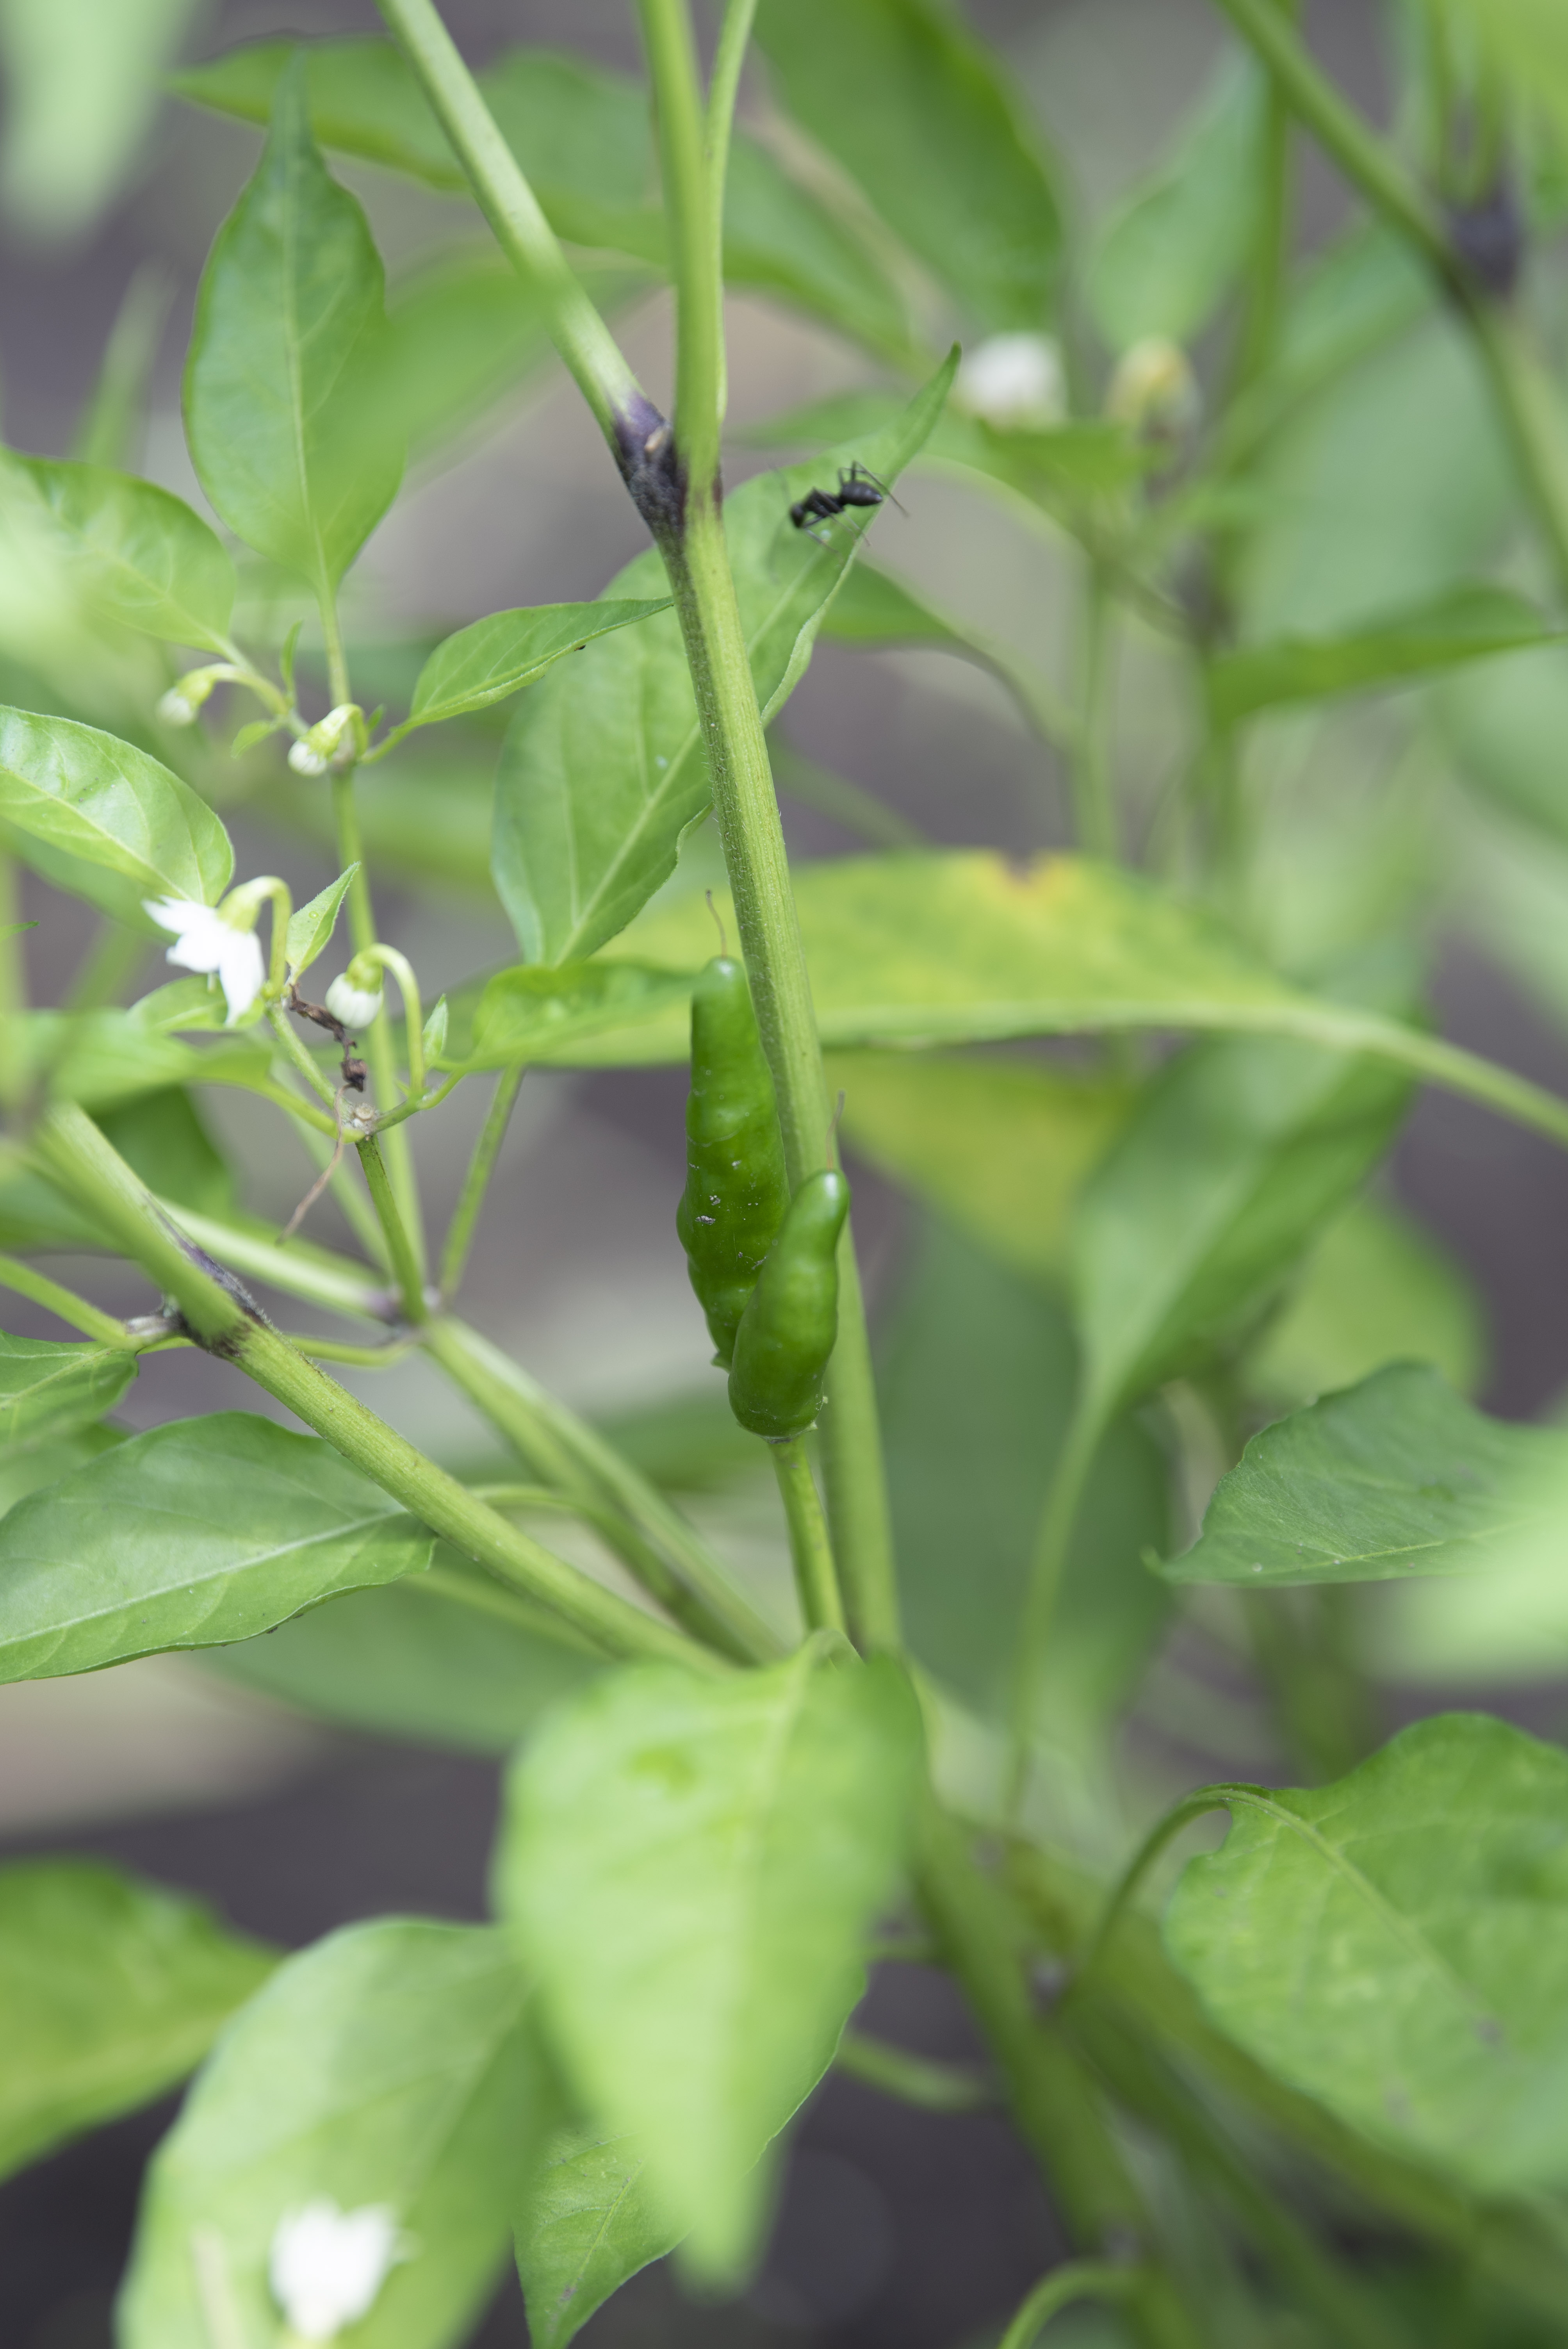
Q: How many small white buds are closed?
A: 3